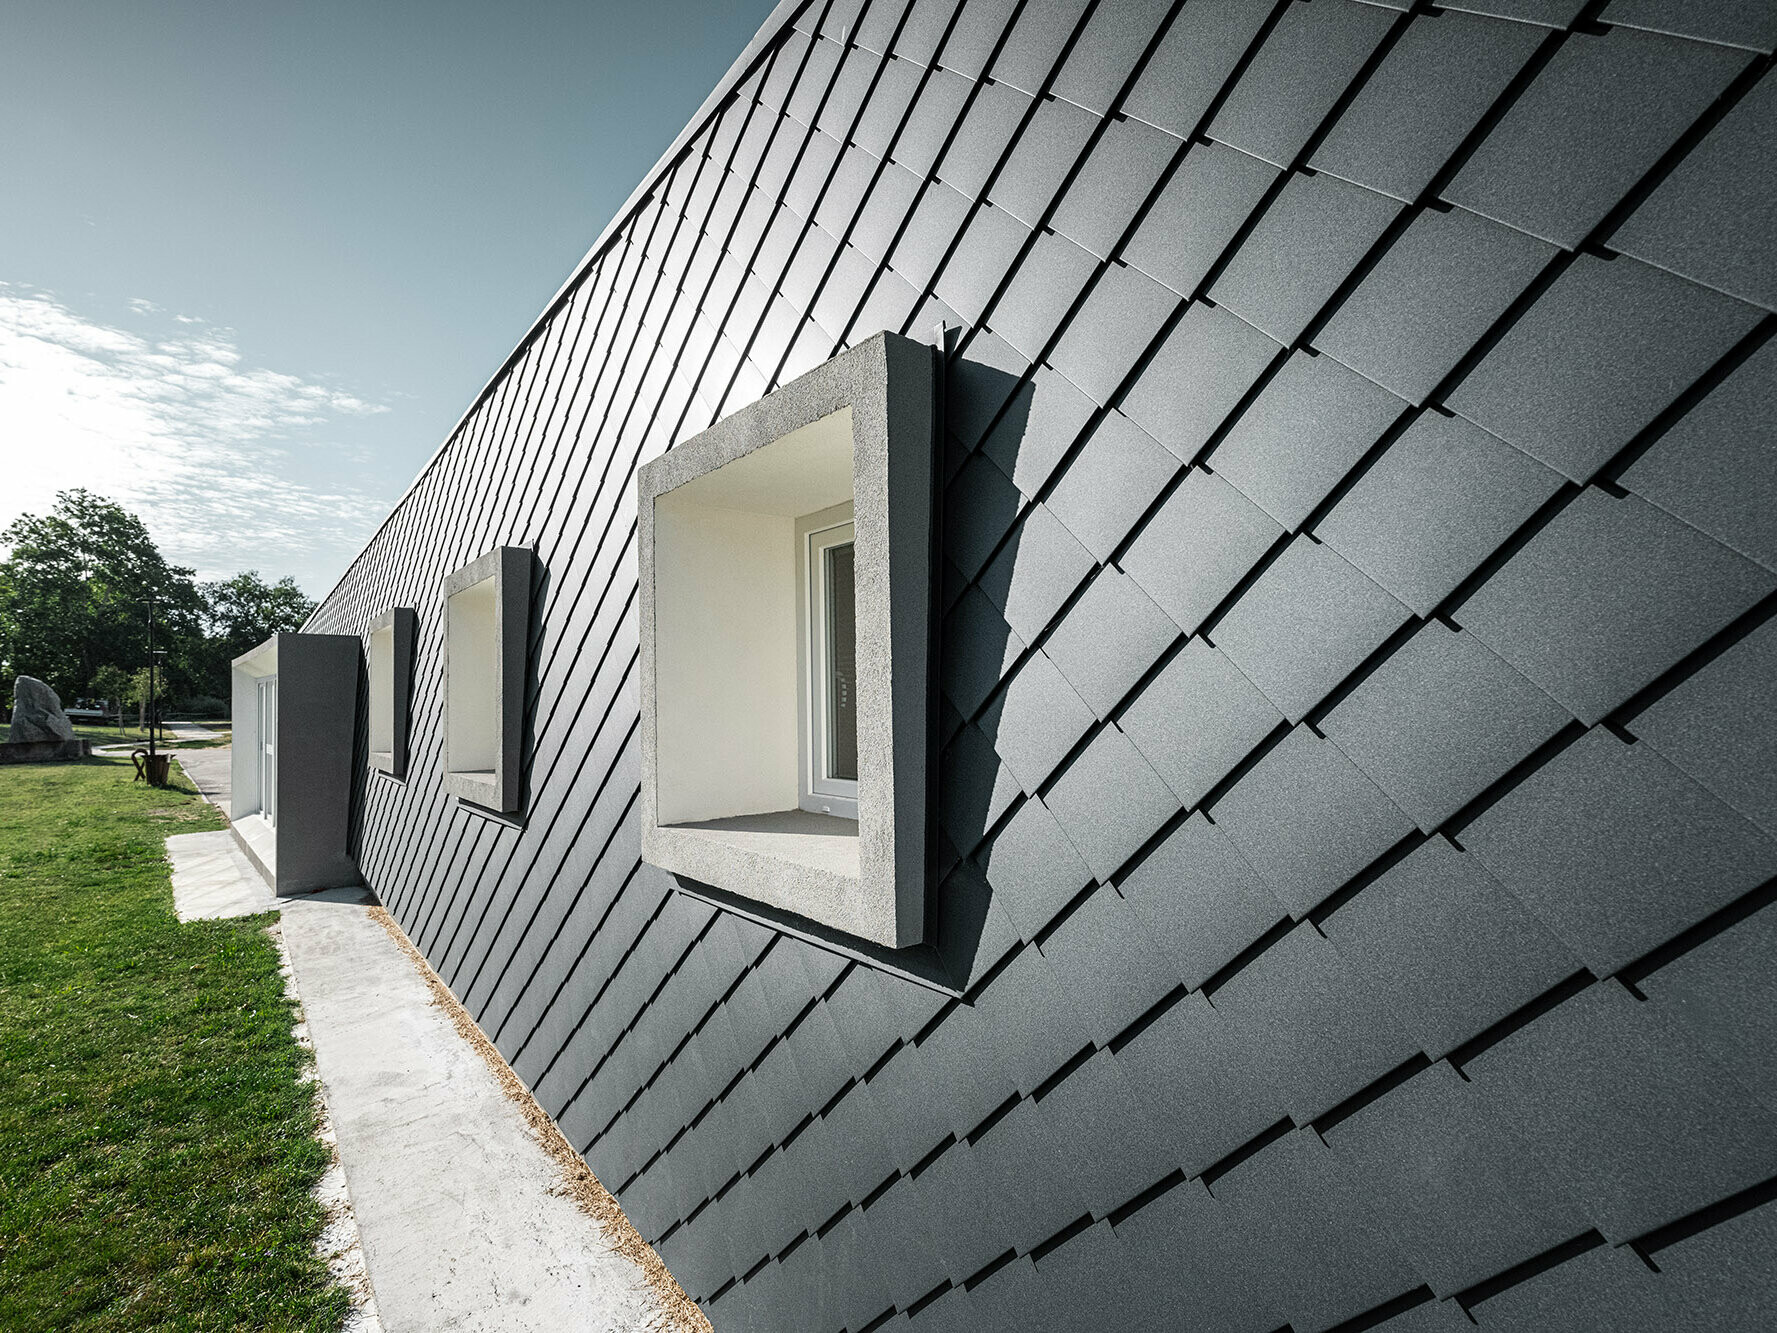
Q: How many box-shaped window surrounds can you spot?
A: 3